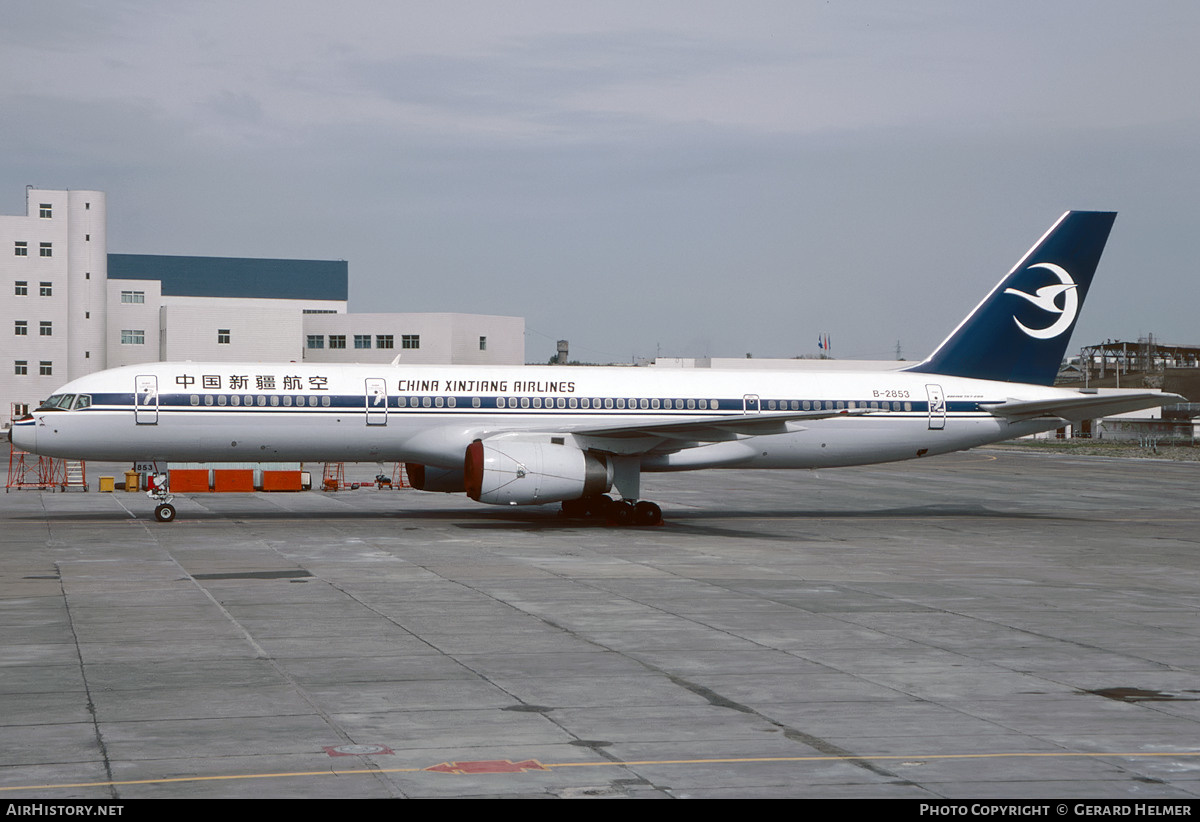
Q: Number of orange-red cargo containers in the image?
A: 3